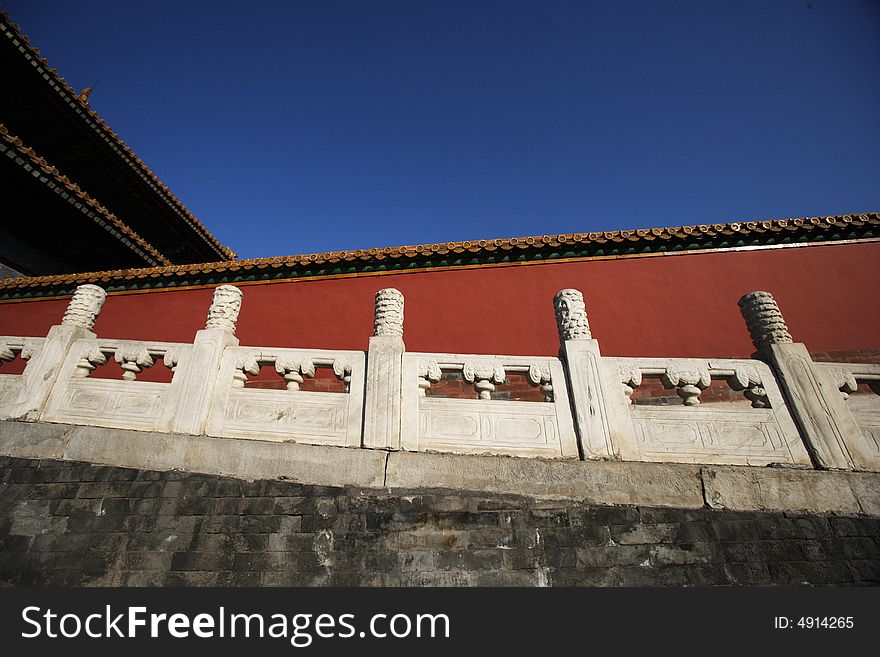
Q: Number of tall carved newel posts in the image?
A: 5